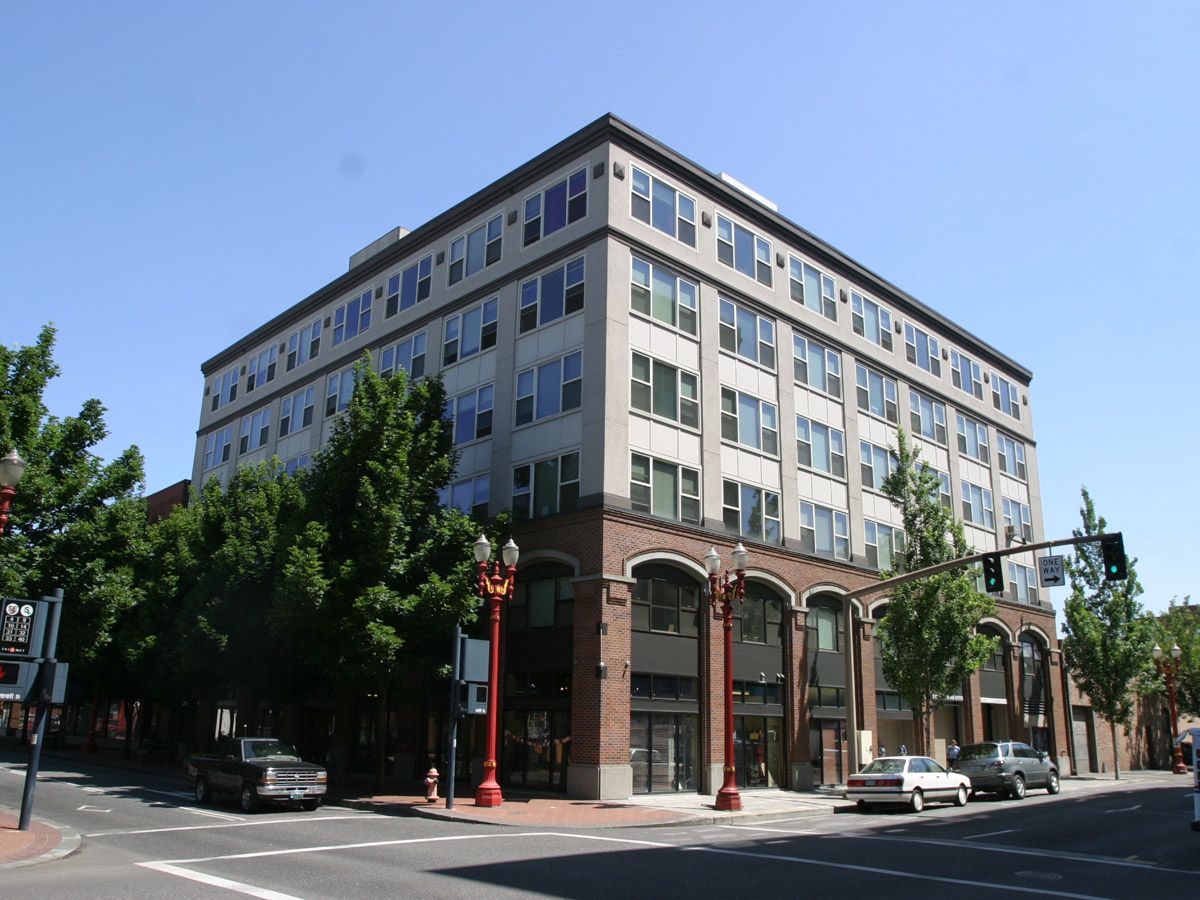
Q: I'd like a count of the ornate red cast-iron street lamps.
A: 4